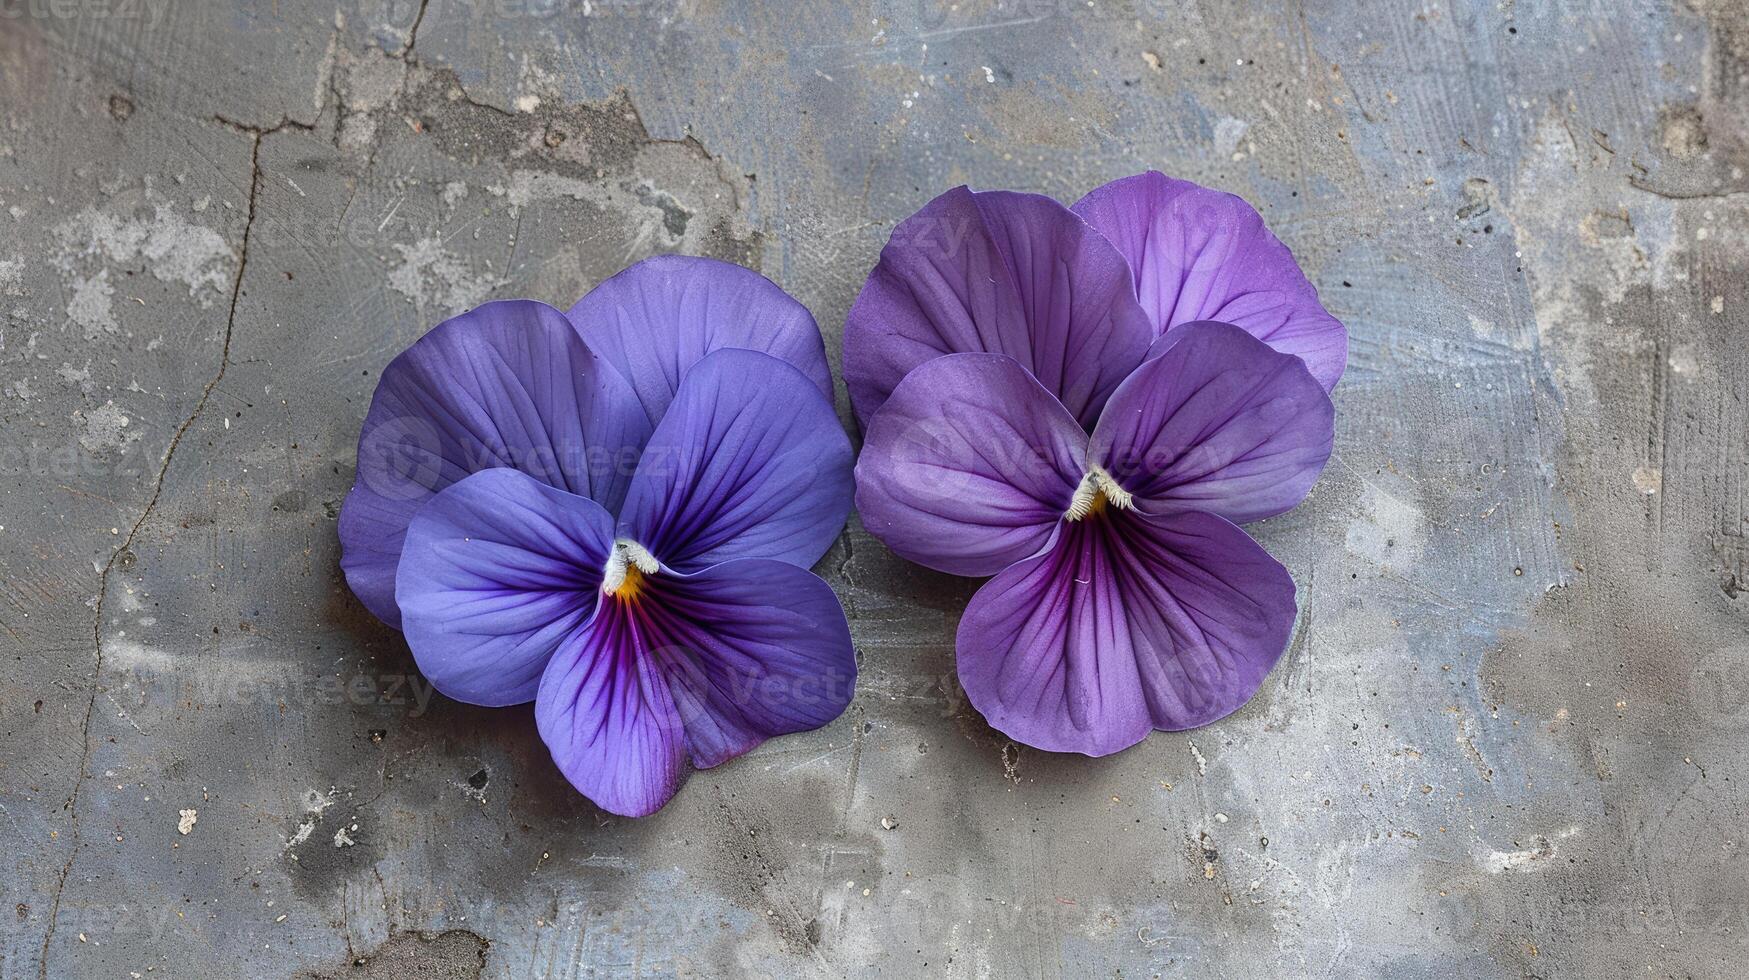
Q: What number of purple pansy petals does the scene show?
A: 10